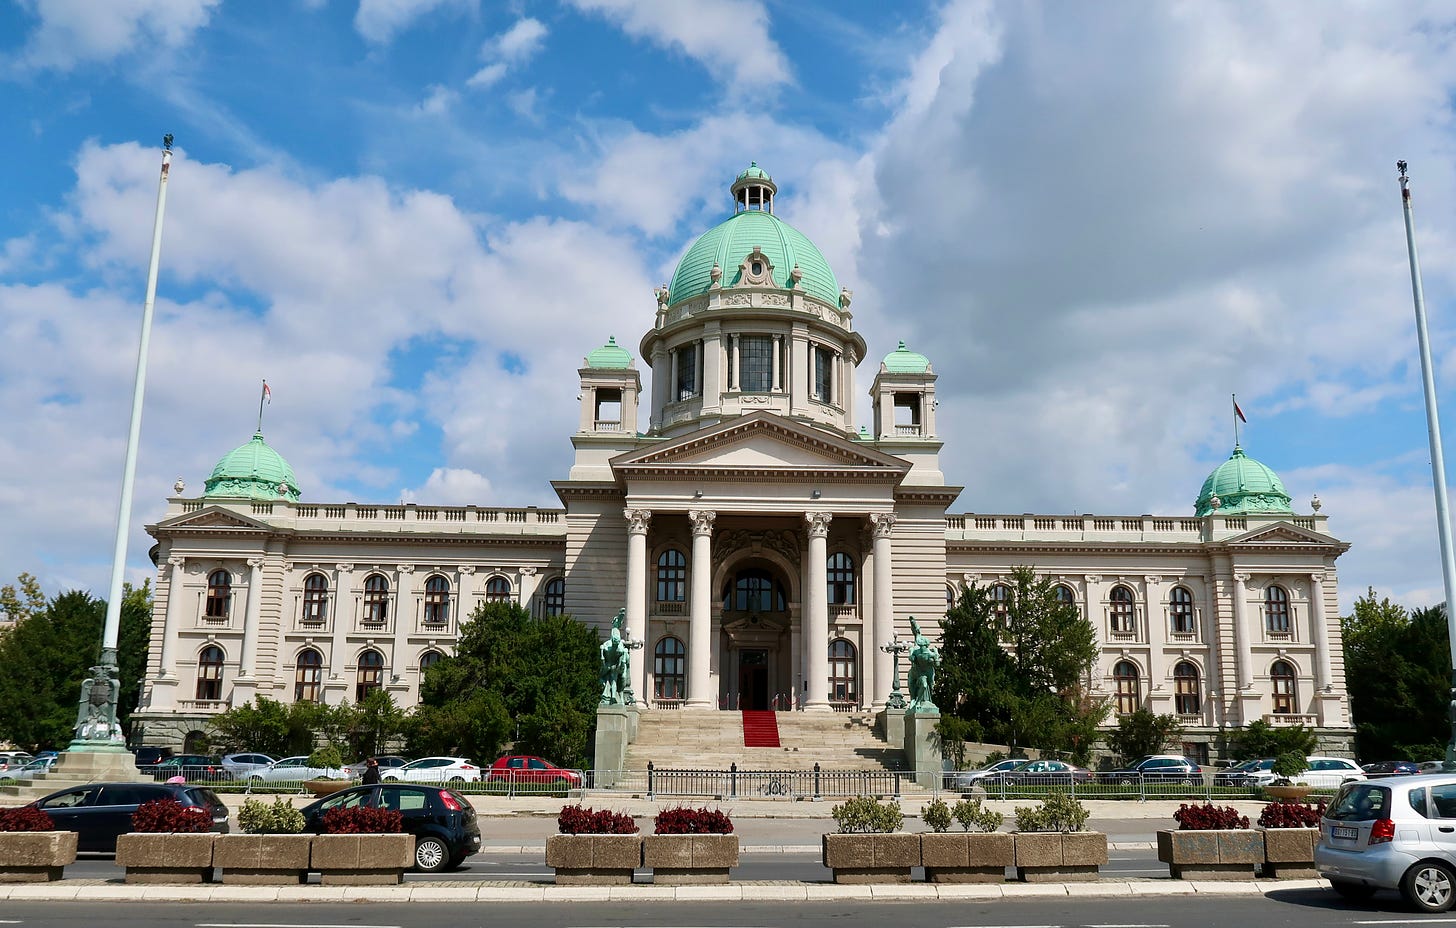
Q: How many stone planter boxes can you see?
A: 11